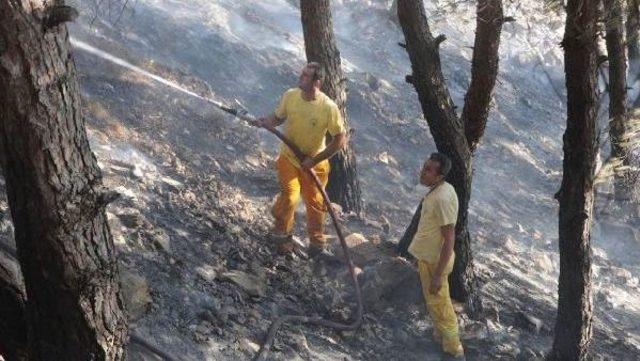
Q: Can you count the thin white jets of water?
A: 1